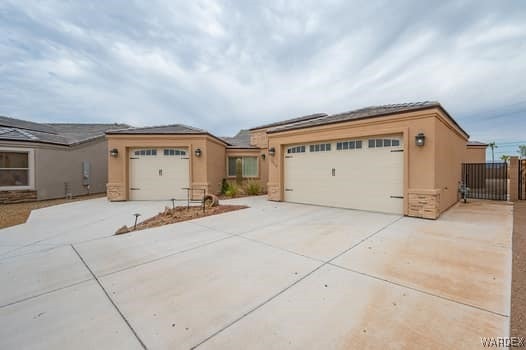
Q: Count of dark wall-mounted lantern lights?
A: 5